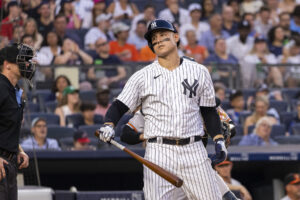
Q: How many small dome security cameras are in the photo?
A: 0